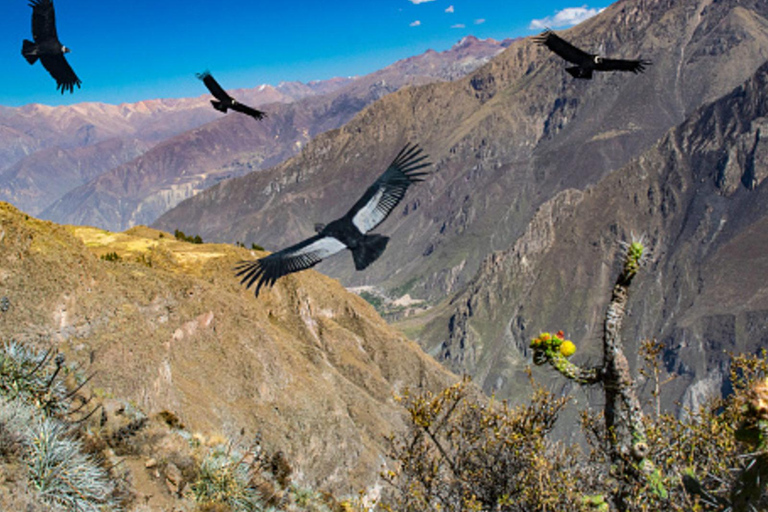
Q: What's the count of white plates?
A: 0